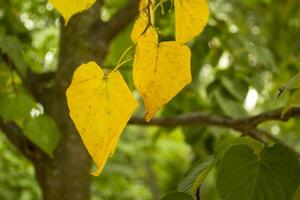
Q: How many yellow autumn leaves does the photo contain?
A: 5